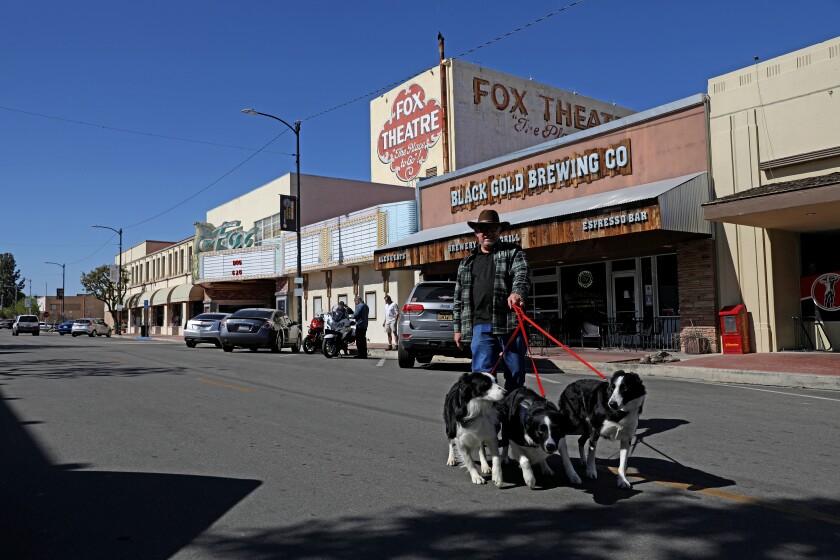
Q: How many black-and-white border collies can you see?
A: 3